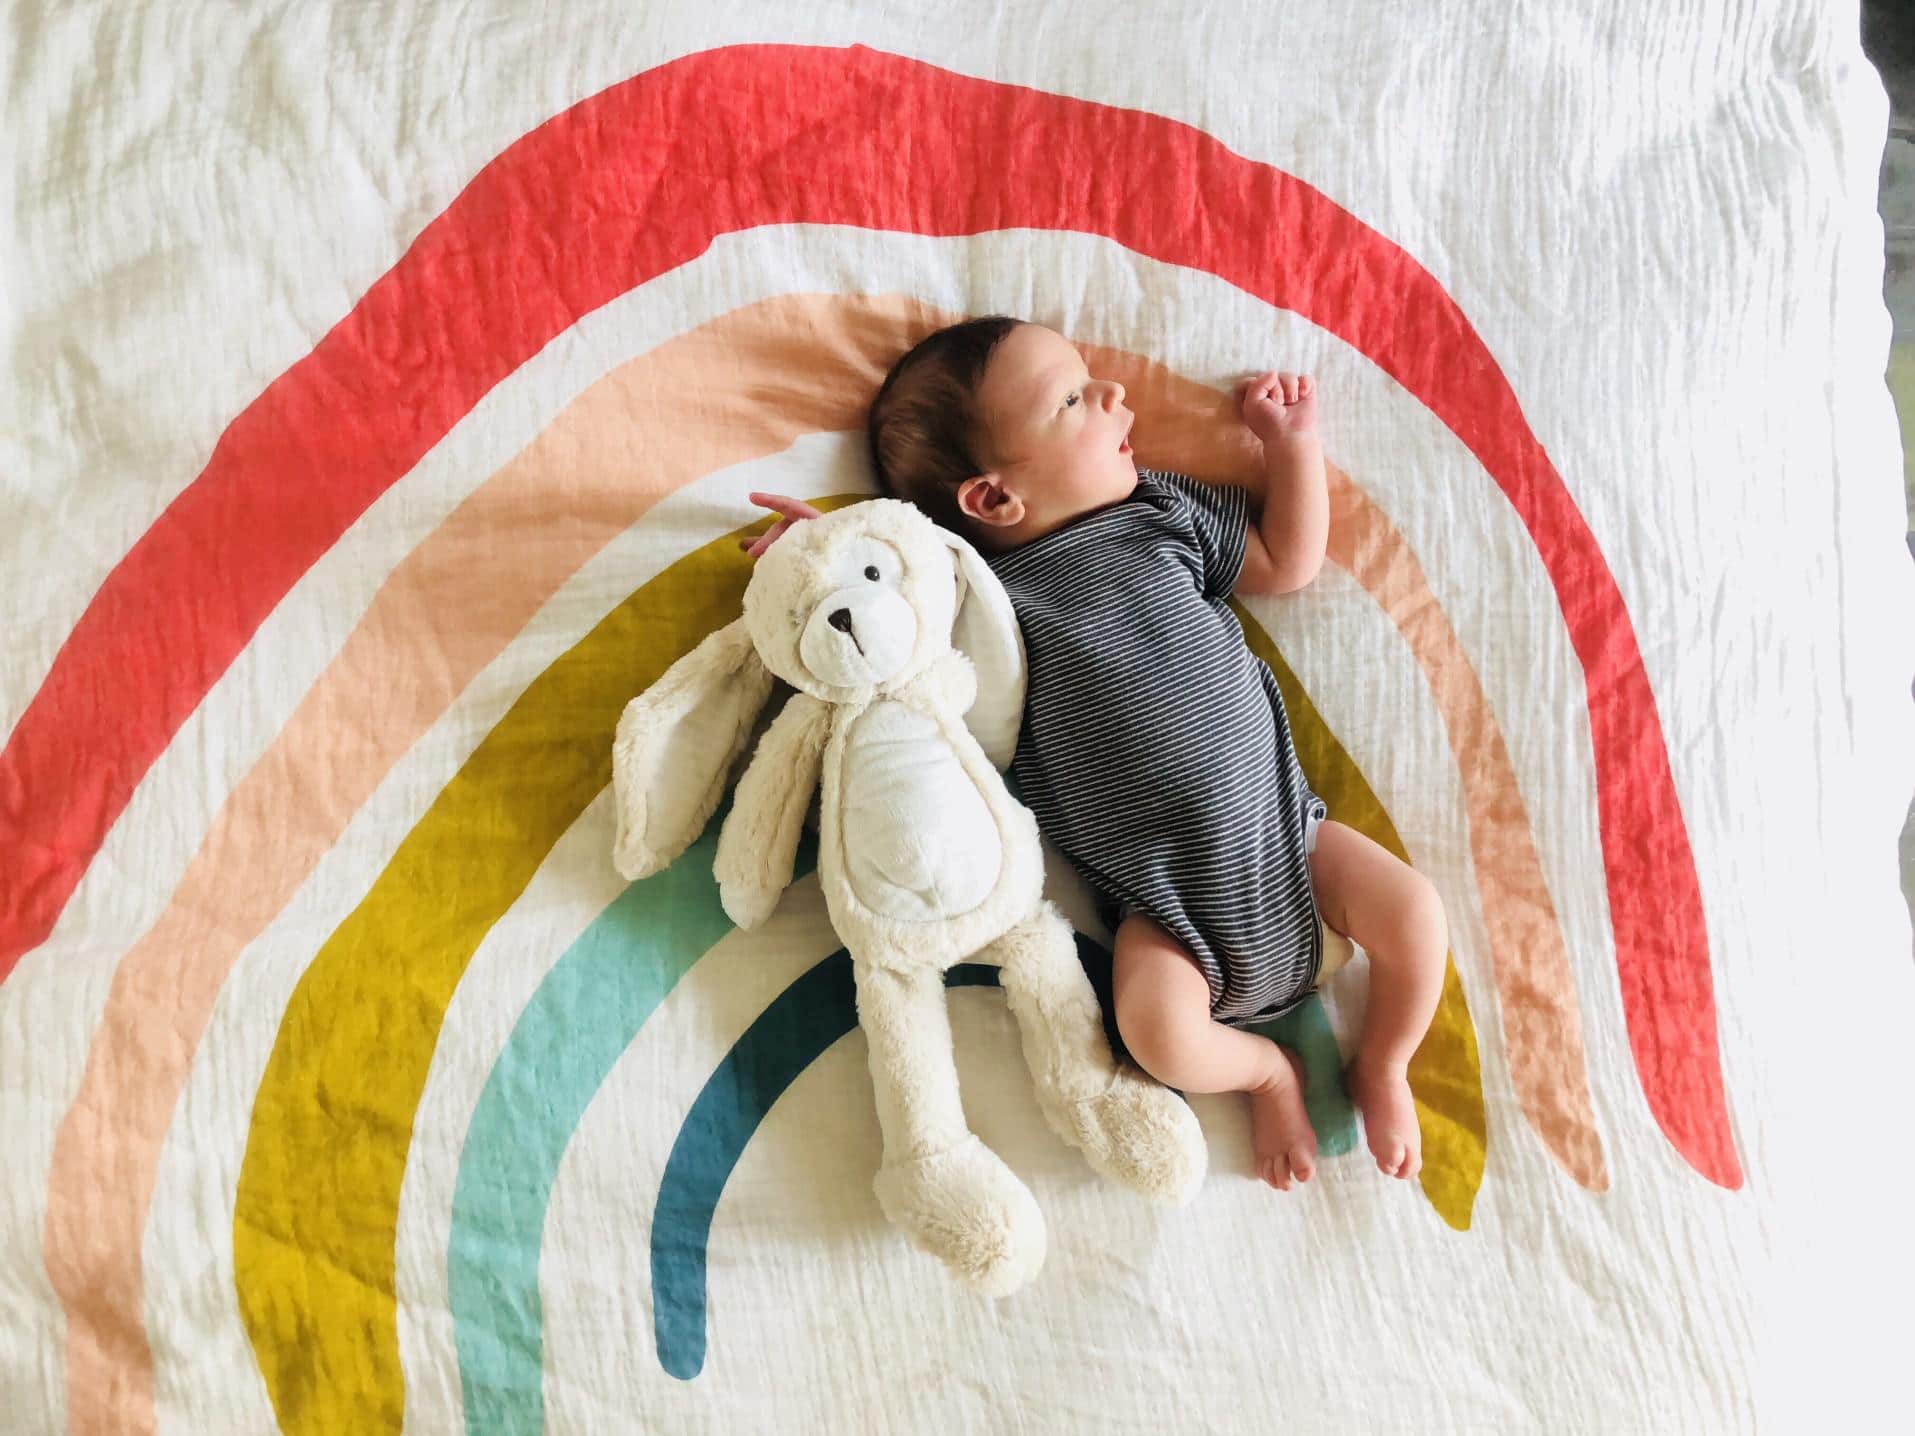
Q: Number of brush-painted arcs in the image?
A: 5